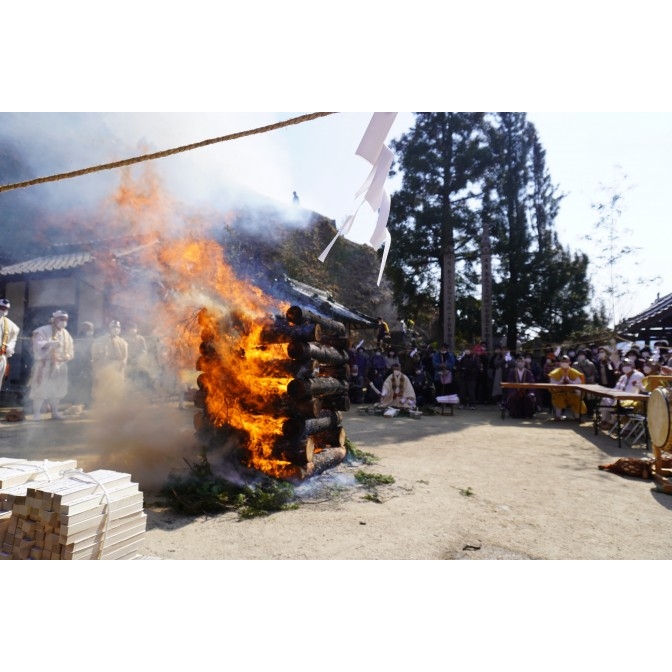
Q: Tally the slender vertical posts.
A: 2